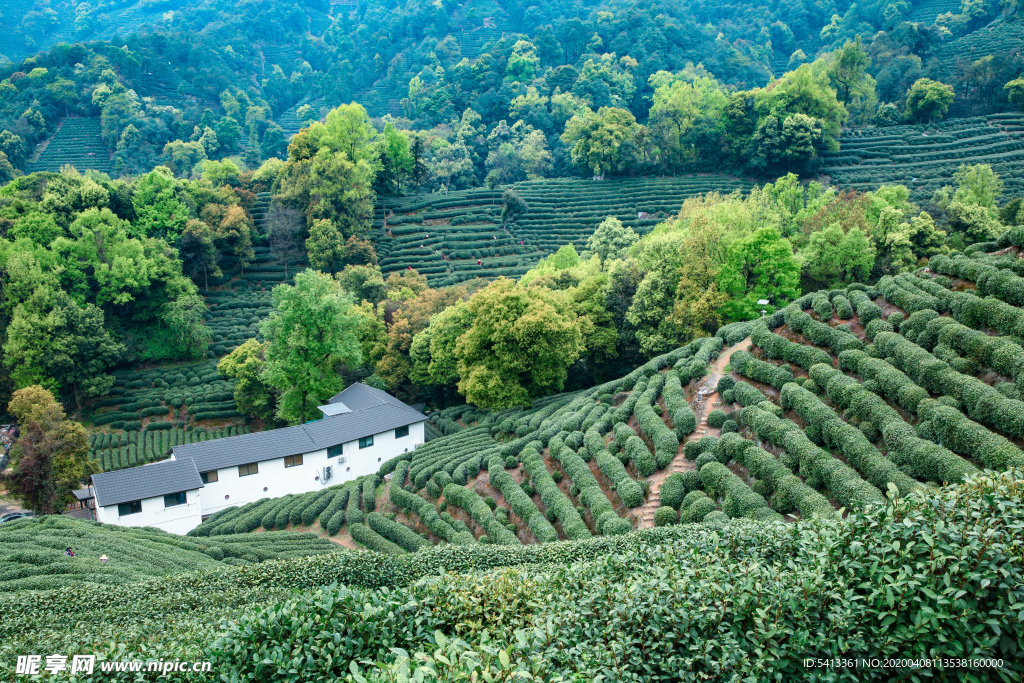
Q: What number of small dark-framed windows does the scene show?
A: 8